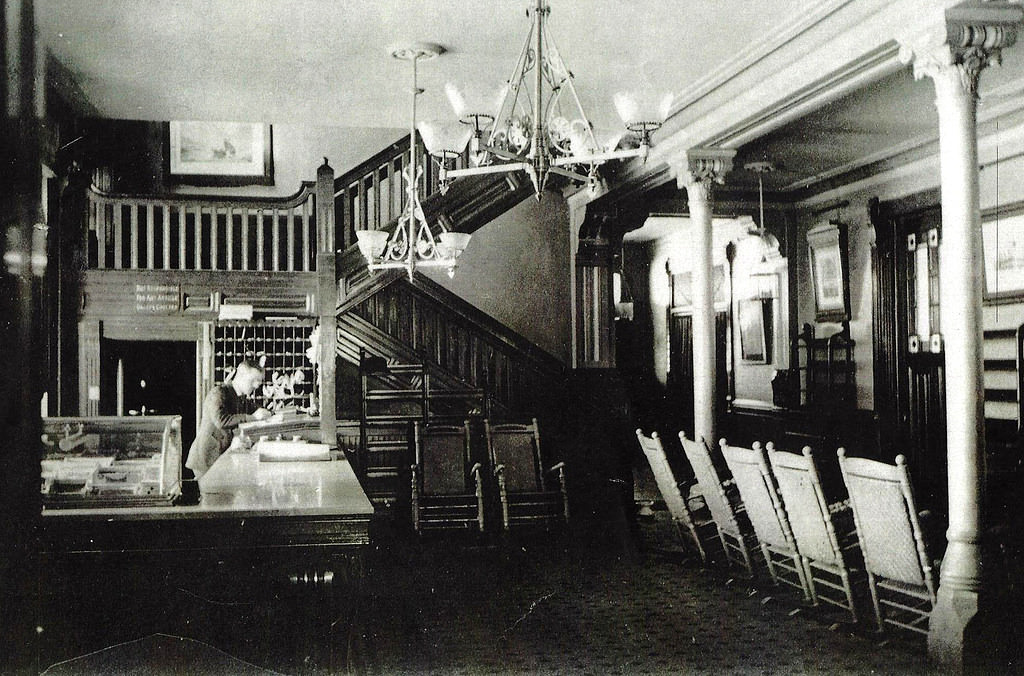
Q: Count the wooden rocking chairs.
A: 7